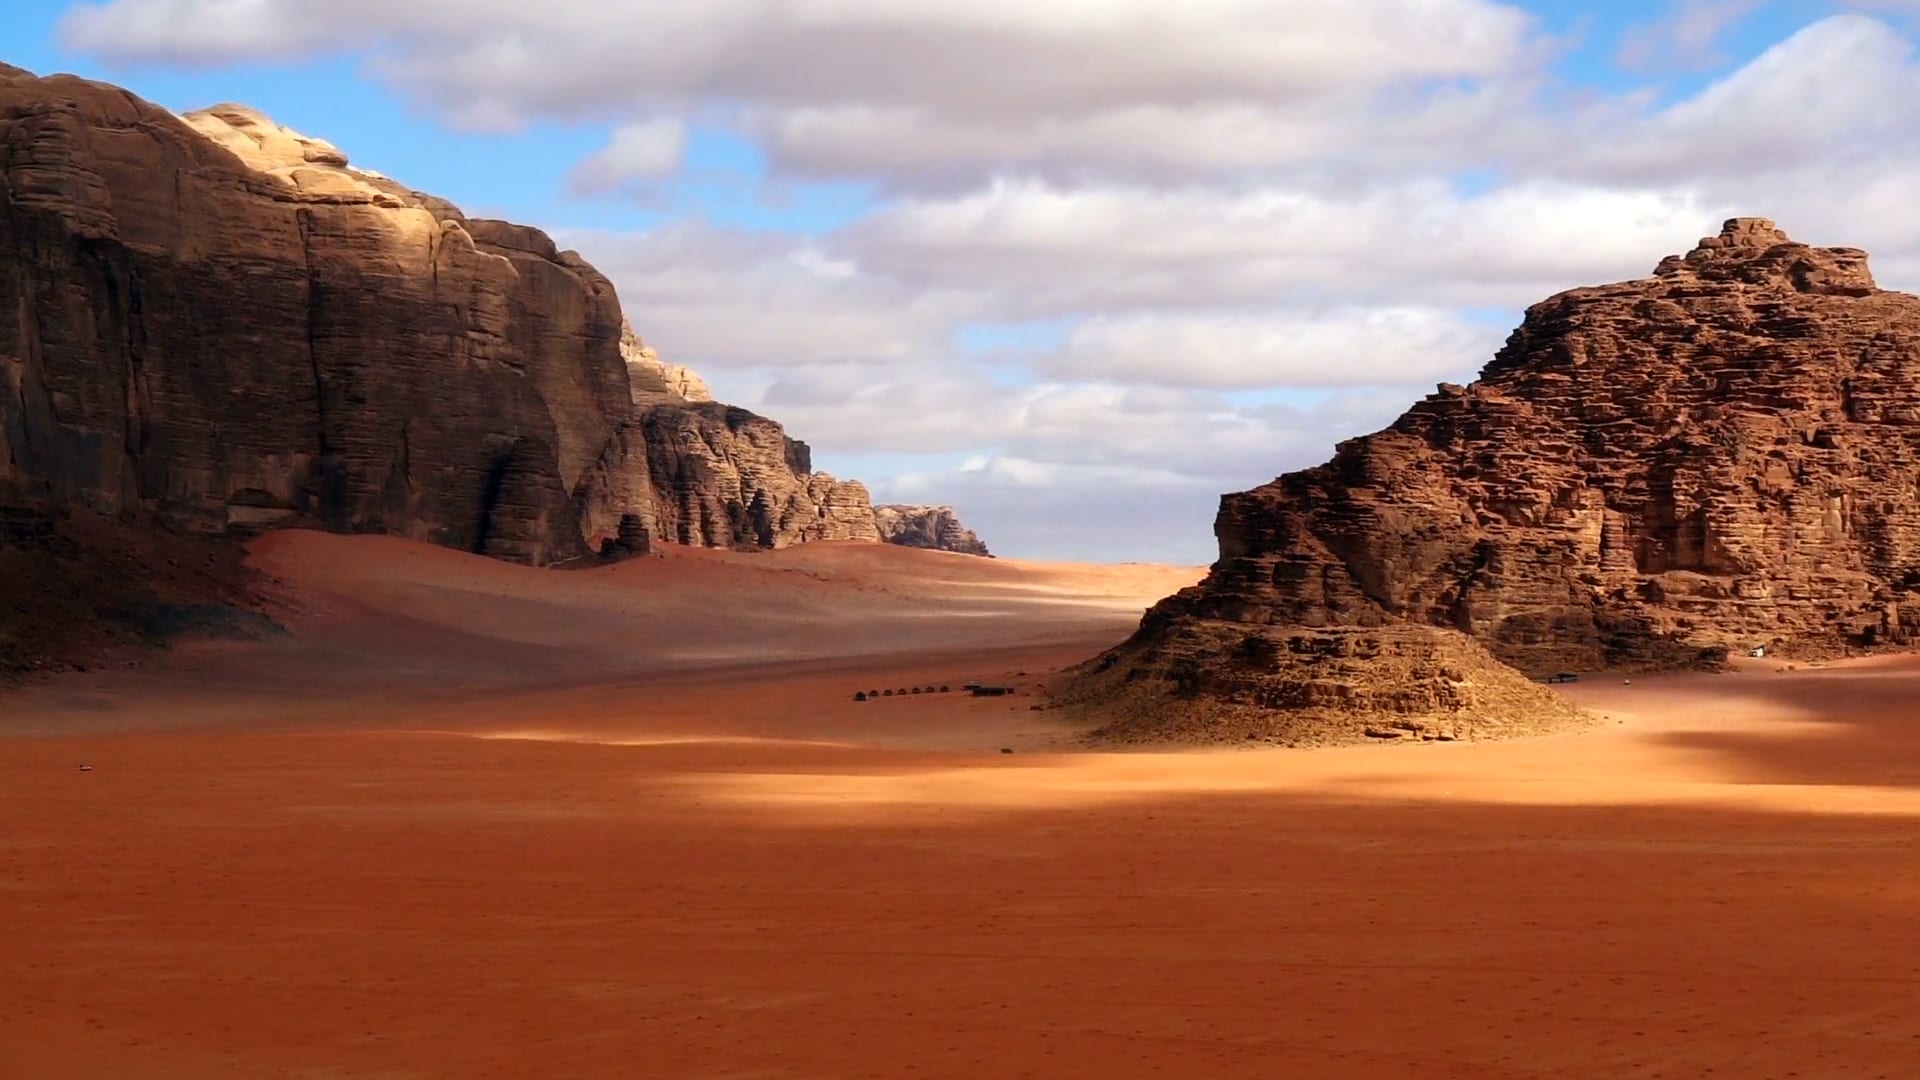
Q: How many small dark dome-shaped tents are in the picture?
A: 7